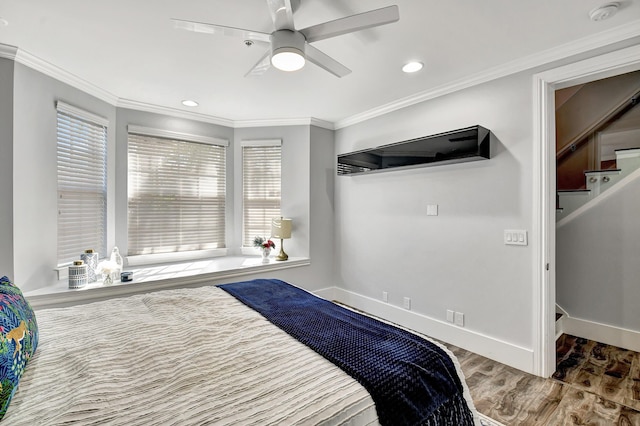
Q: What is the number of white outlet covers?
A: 4